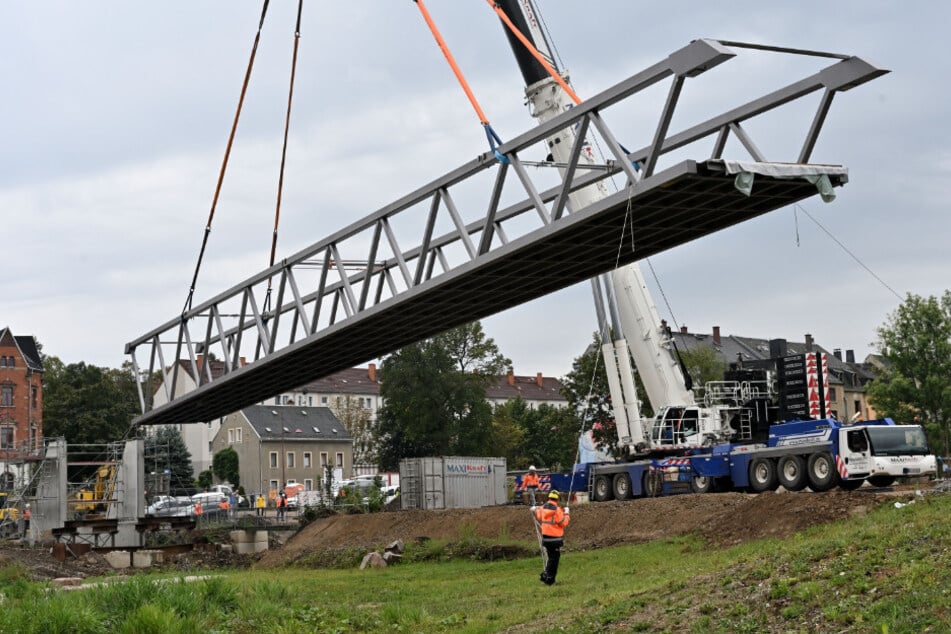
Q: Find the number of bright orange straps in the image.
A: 2